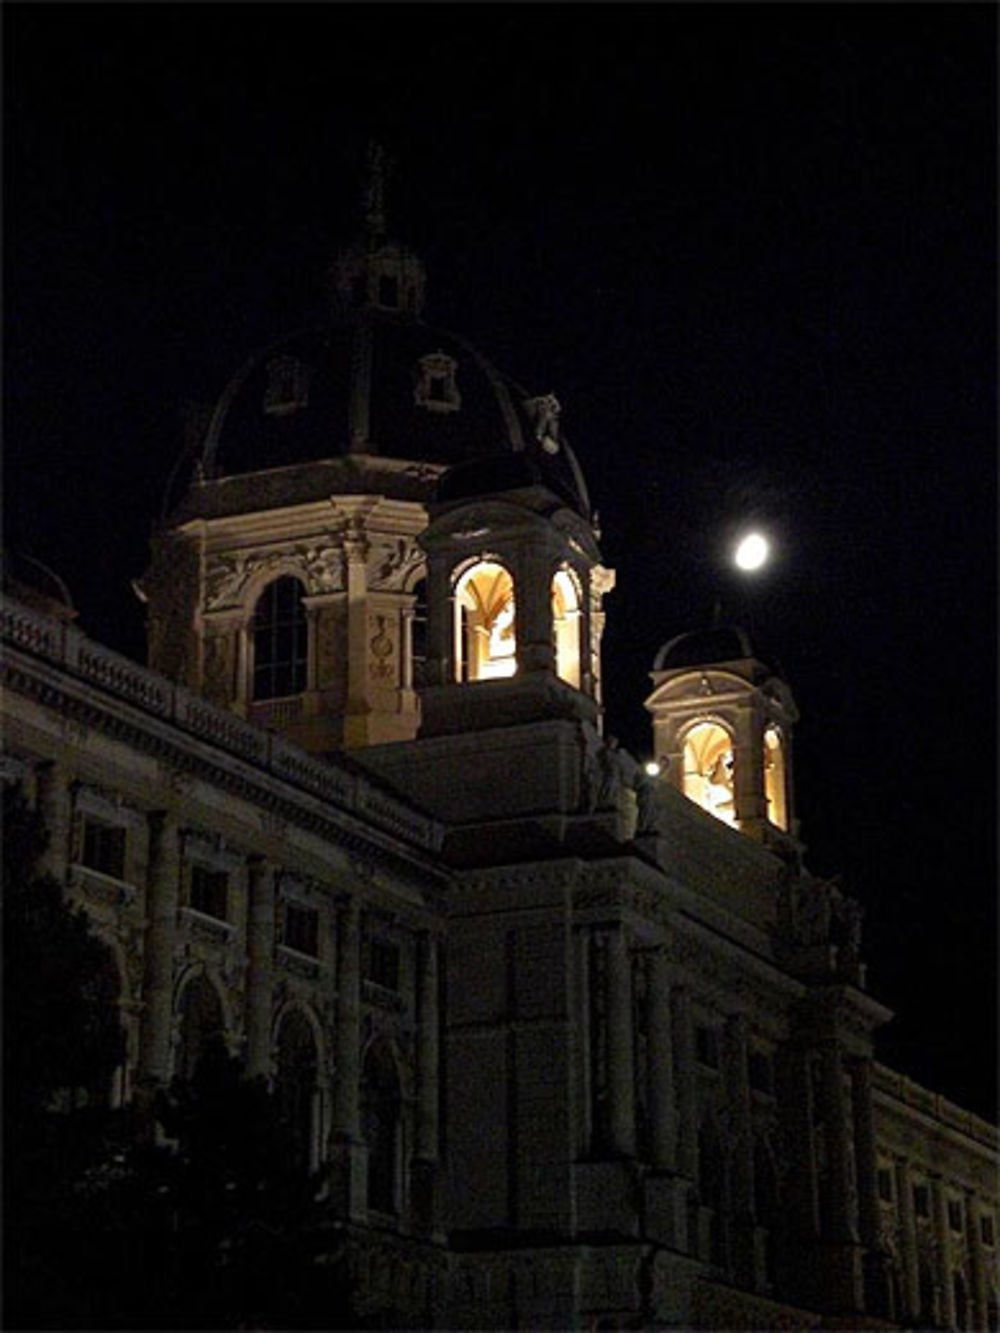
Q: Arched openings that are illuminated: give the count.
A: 4